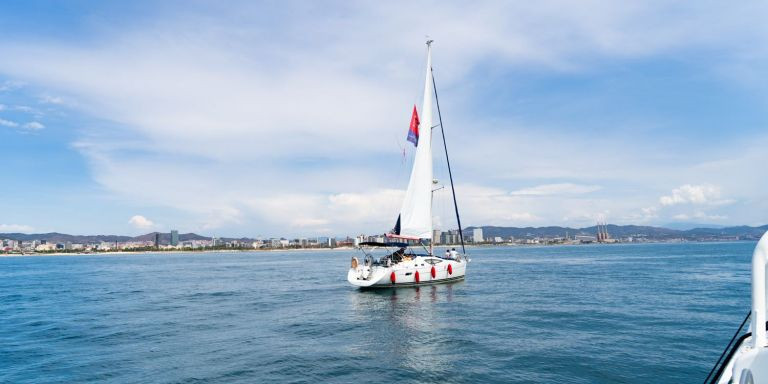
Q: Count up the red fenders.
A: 4